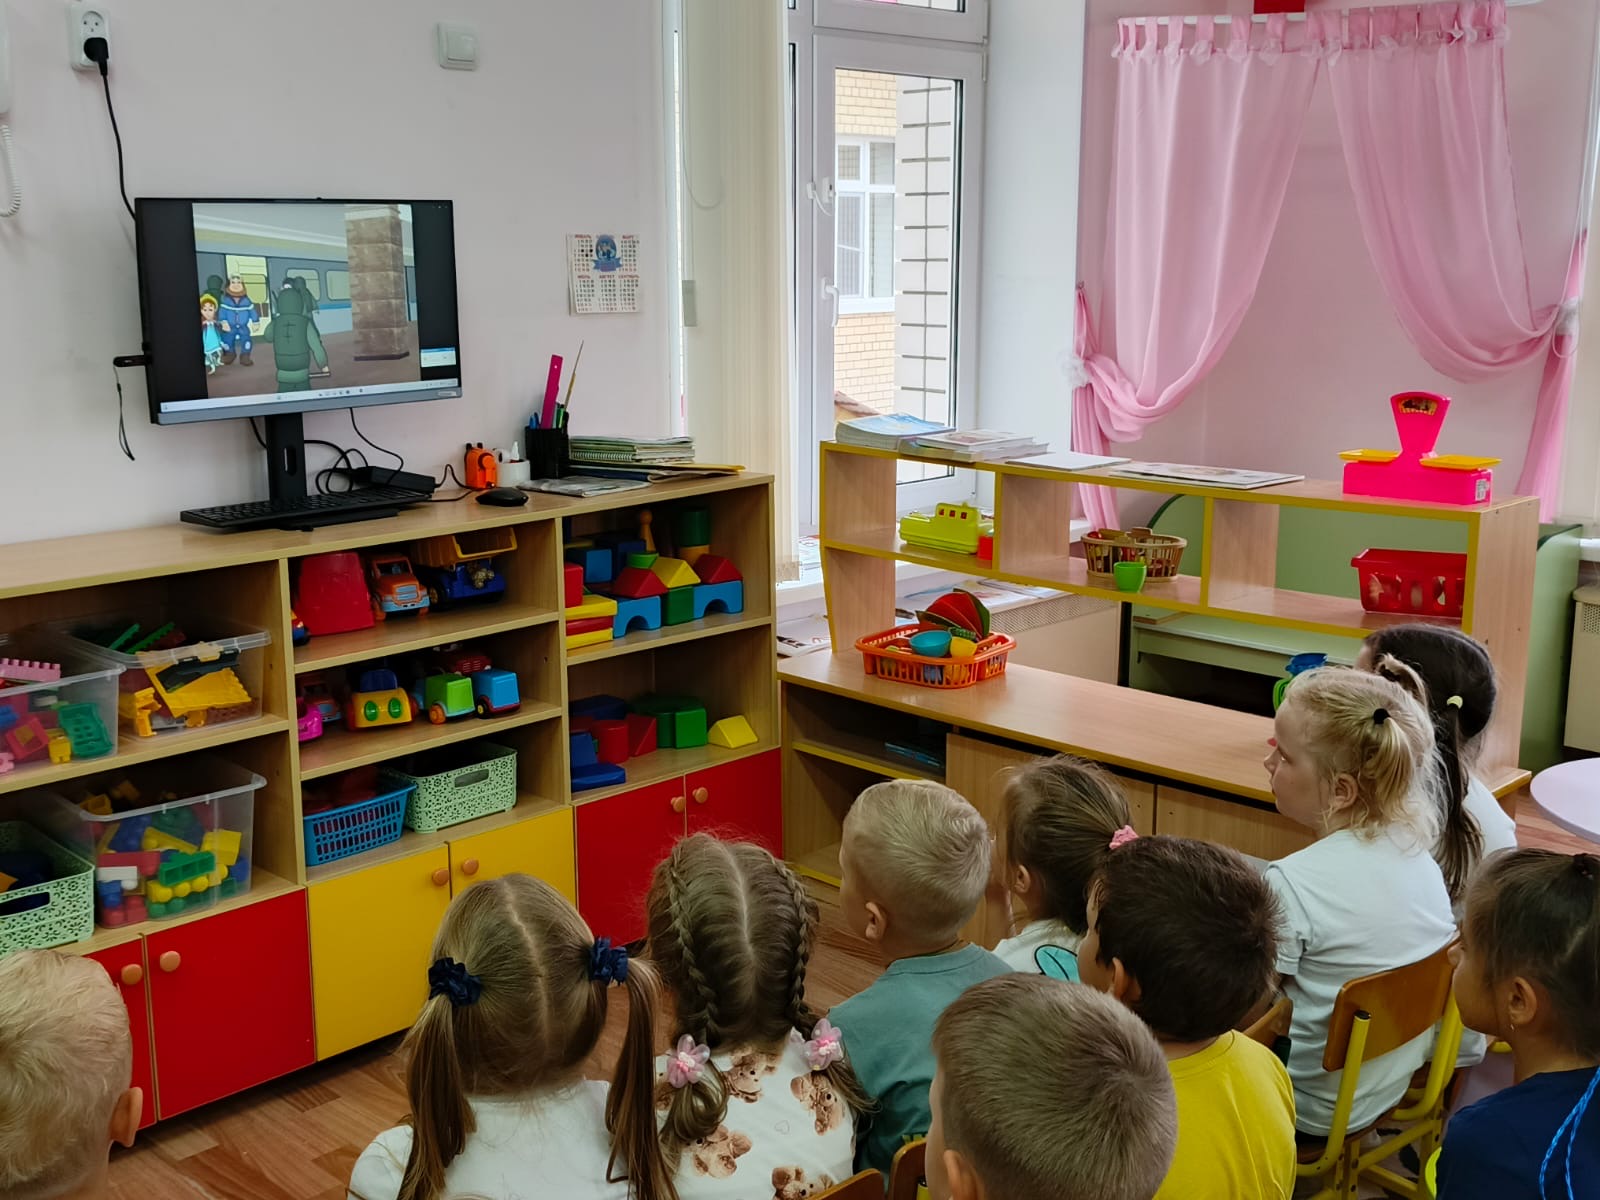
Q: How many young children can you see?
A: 10